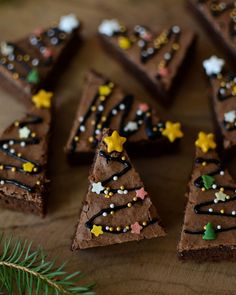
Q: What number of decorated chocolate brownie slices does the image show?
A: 8